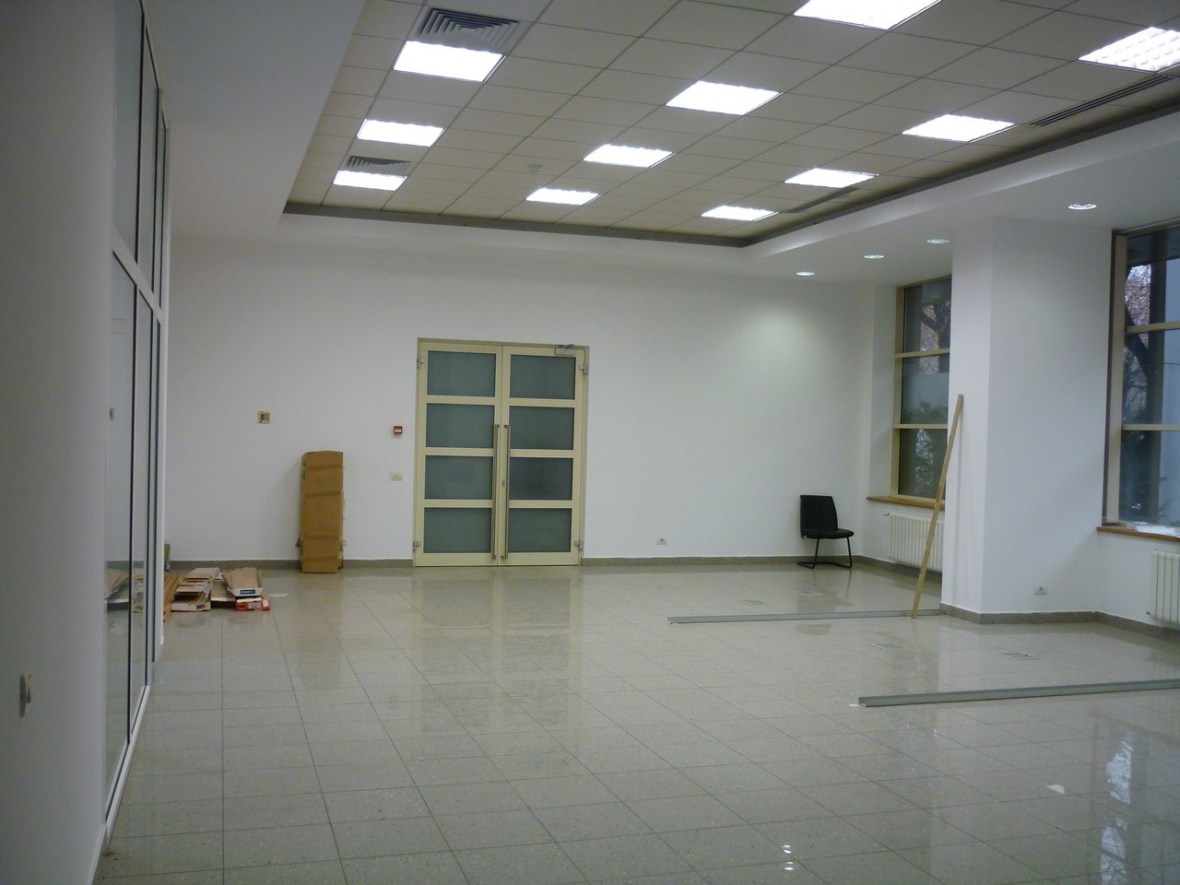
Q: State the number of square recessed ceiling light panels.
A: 11